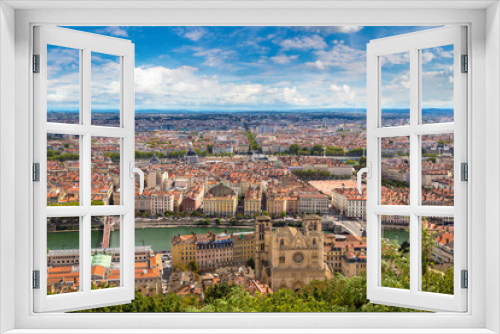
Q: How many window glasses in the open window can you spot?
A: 12